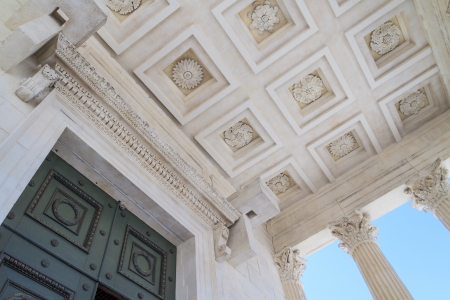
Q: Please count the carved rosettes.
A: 9